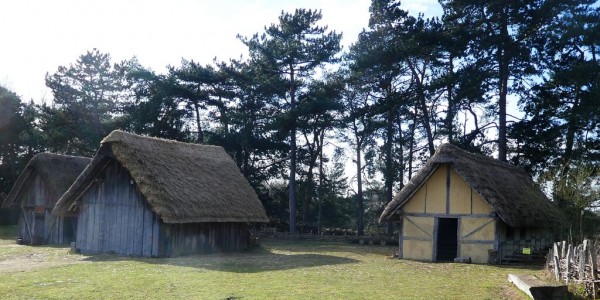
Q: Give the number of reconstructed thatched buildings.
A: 3